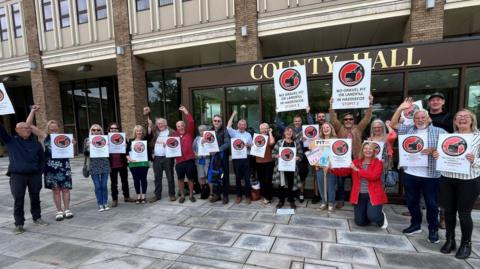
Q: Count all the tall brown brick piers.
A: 4